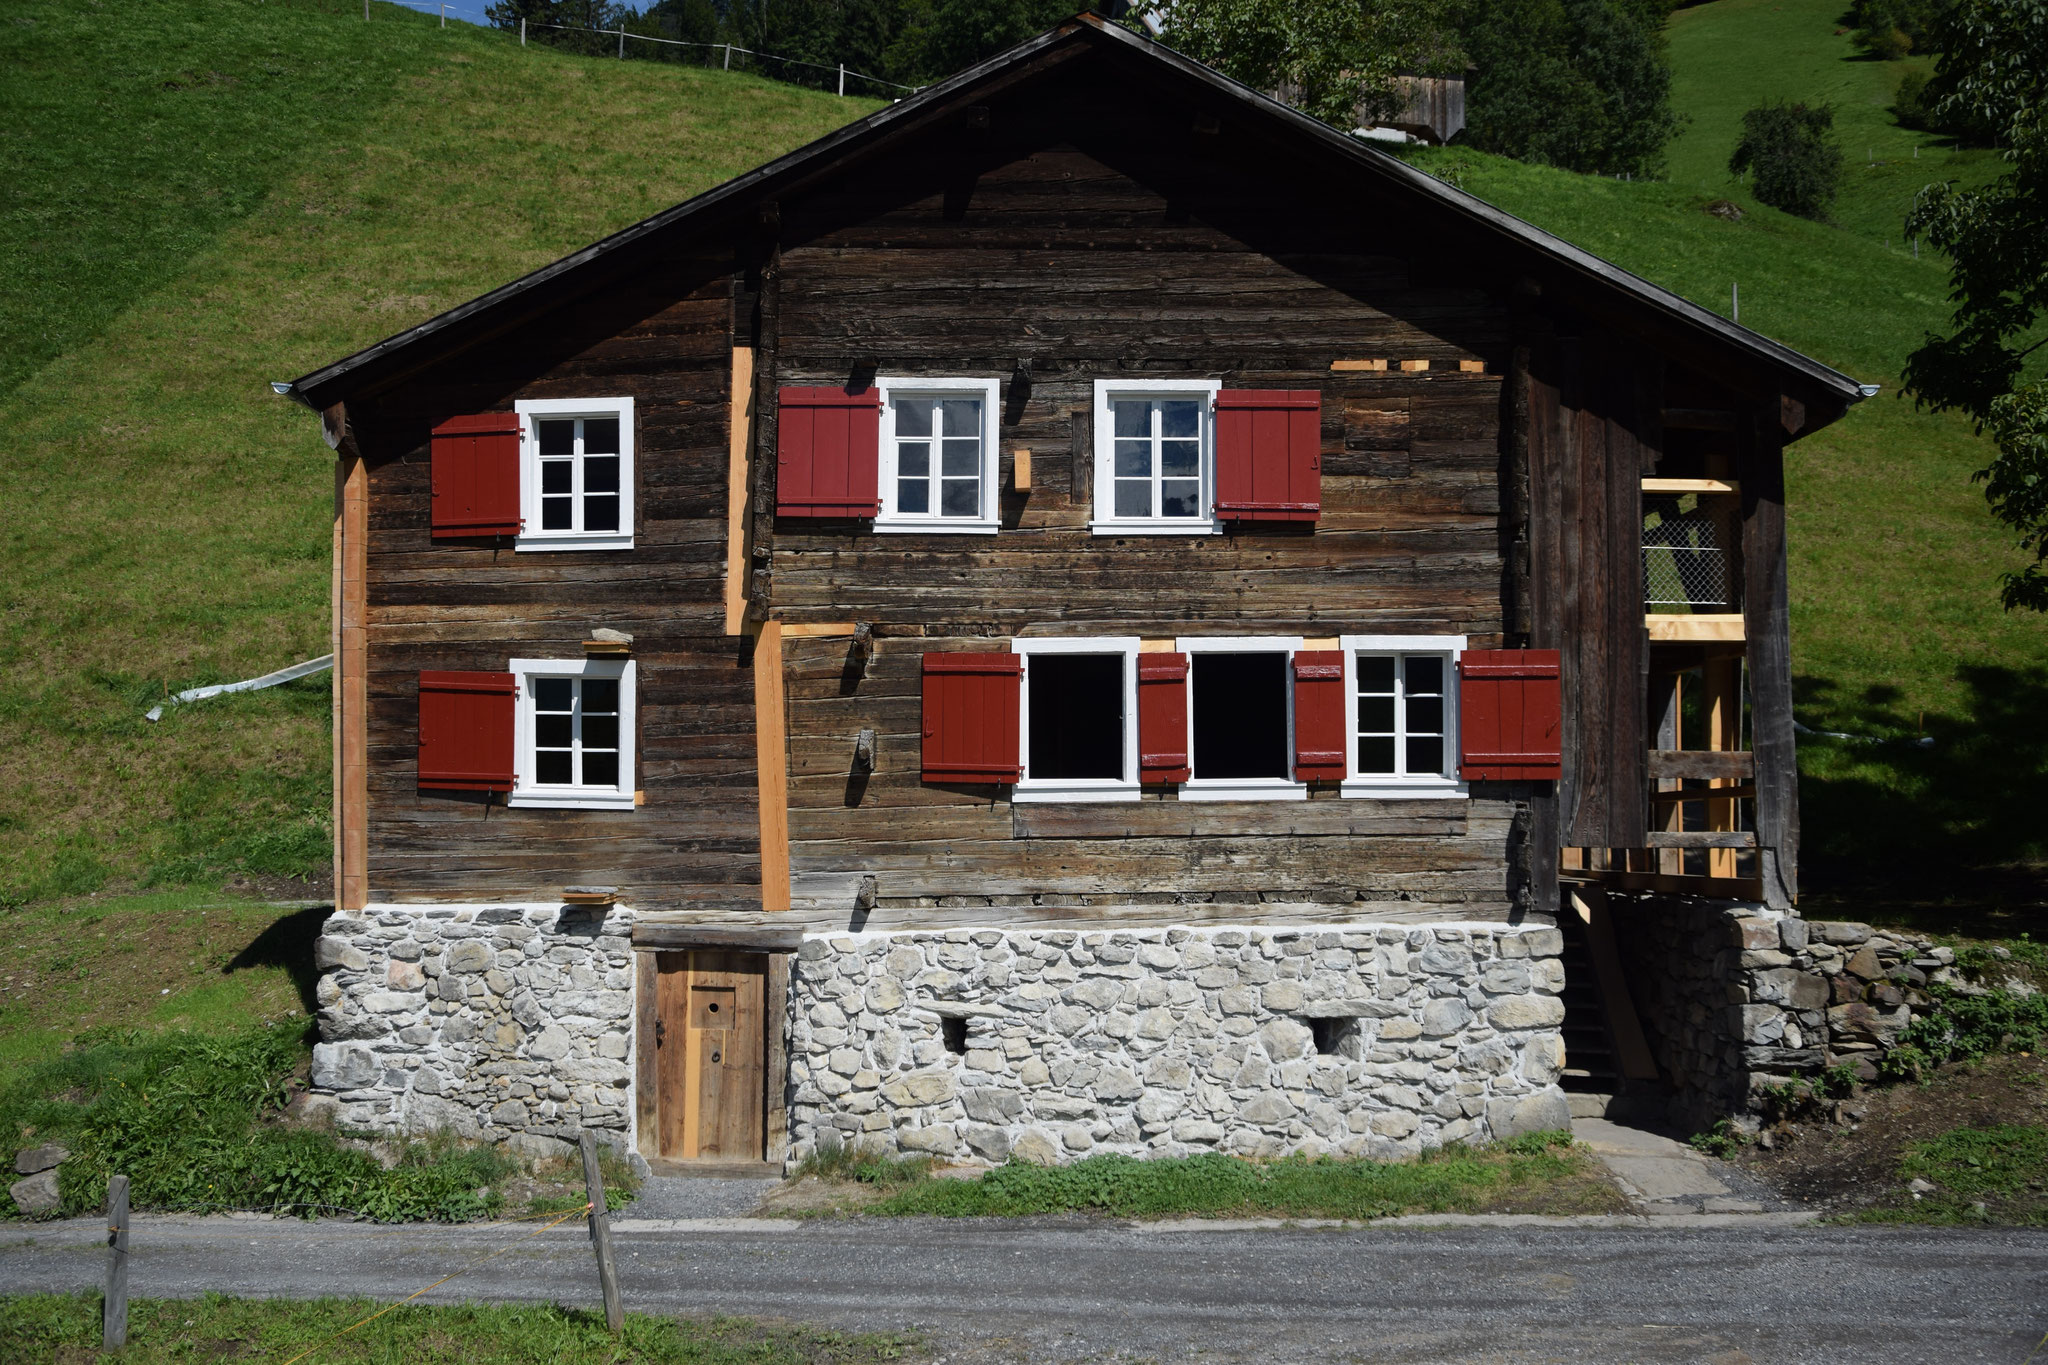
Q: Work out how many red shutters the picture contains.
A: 8